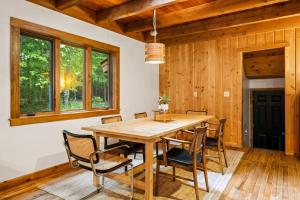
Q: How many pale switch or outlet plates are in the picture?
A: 2